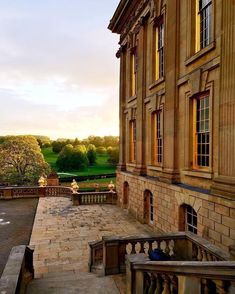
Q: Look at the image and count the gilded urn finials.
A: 3